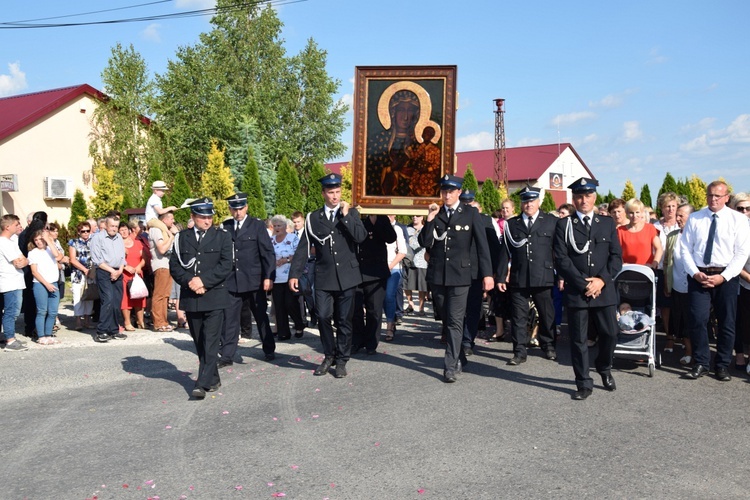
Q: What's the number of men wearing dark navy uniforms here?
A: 8